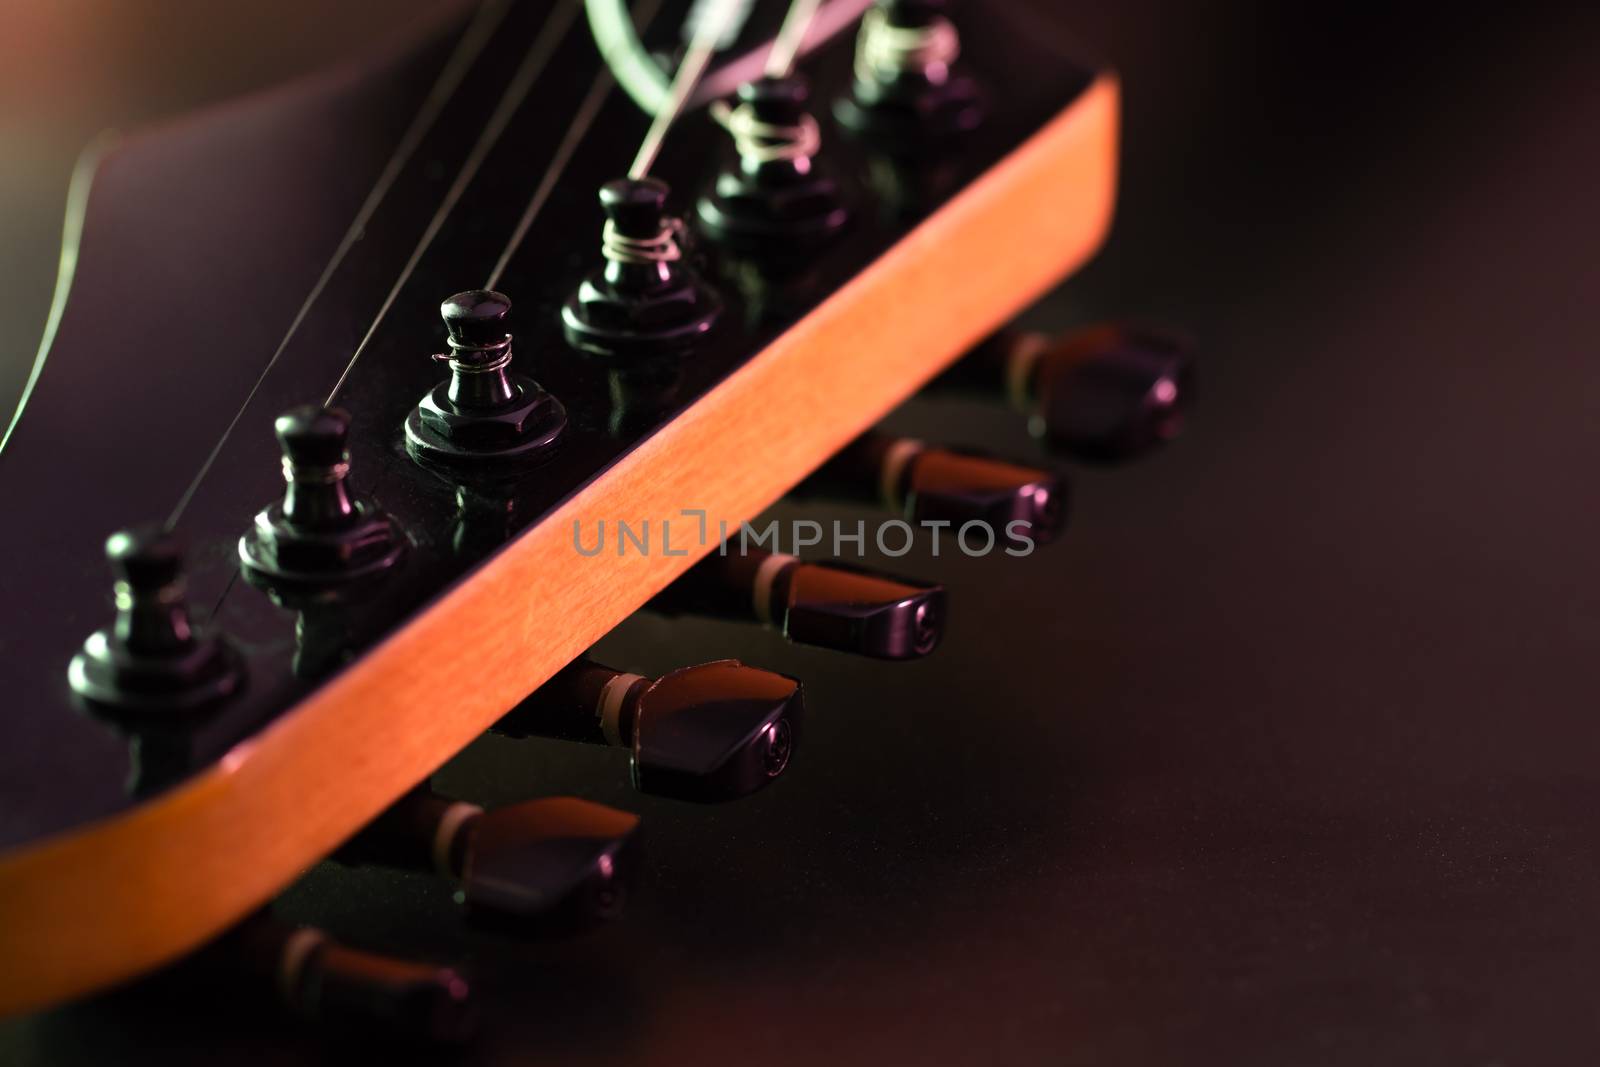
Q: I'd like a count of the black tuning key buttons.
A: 6